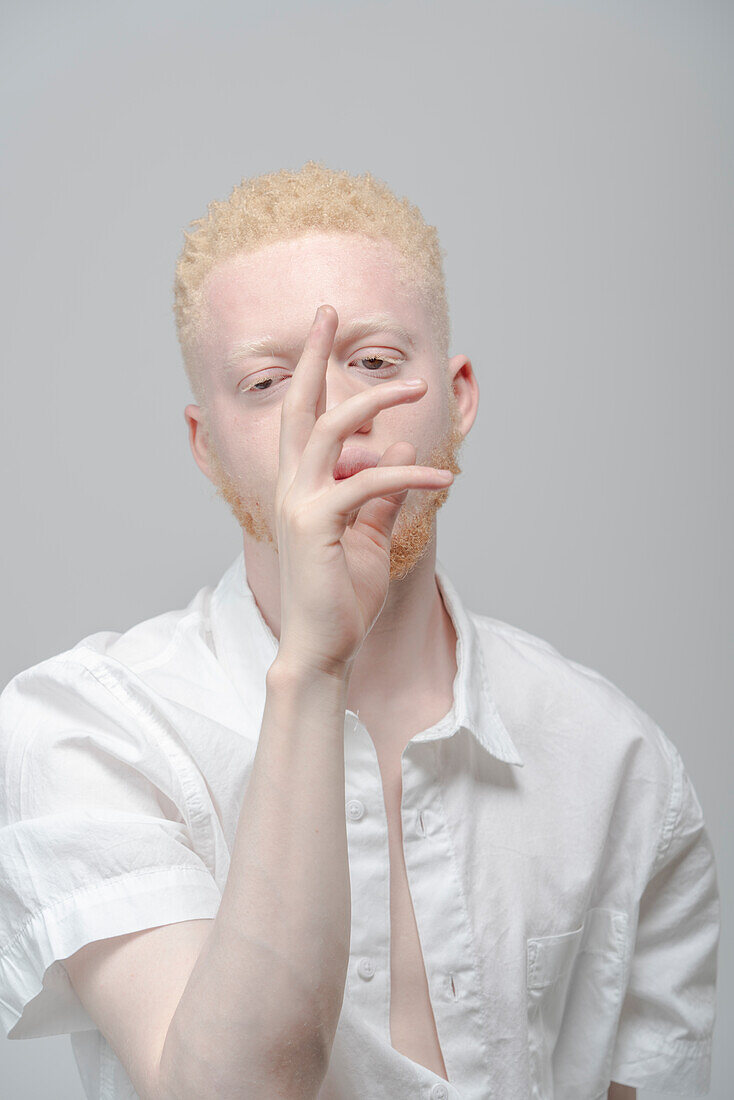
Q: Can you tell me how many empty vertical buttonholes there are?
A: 2